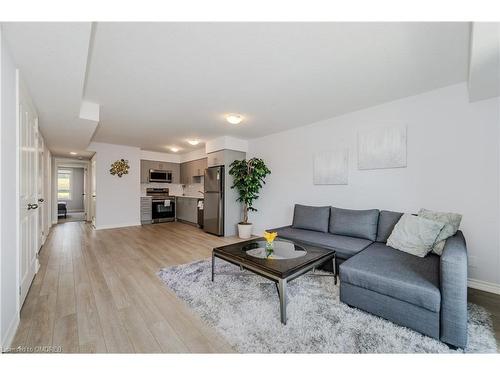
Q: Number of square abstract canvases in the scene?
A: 2